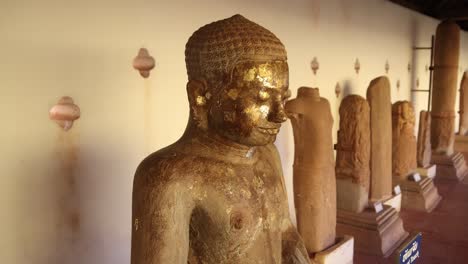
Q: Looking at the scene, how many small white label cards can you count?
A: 3